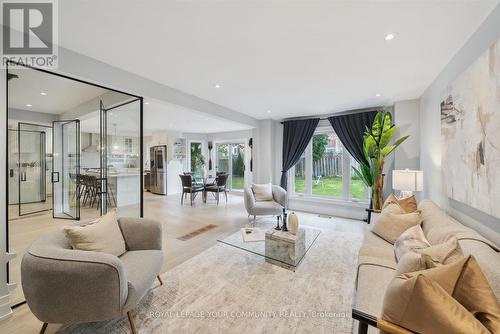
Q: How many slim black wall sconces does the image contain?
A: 2